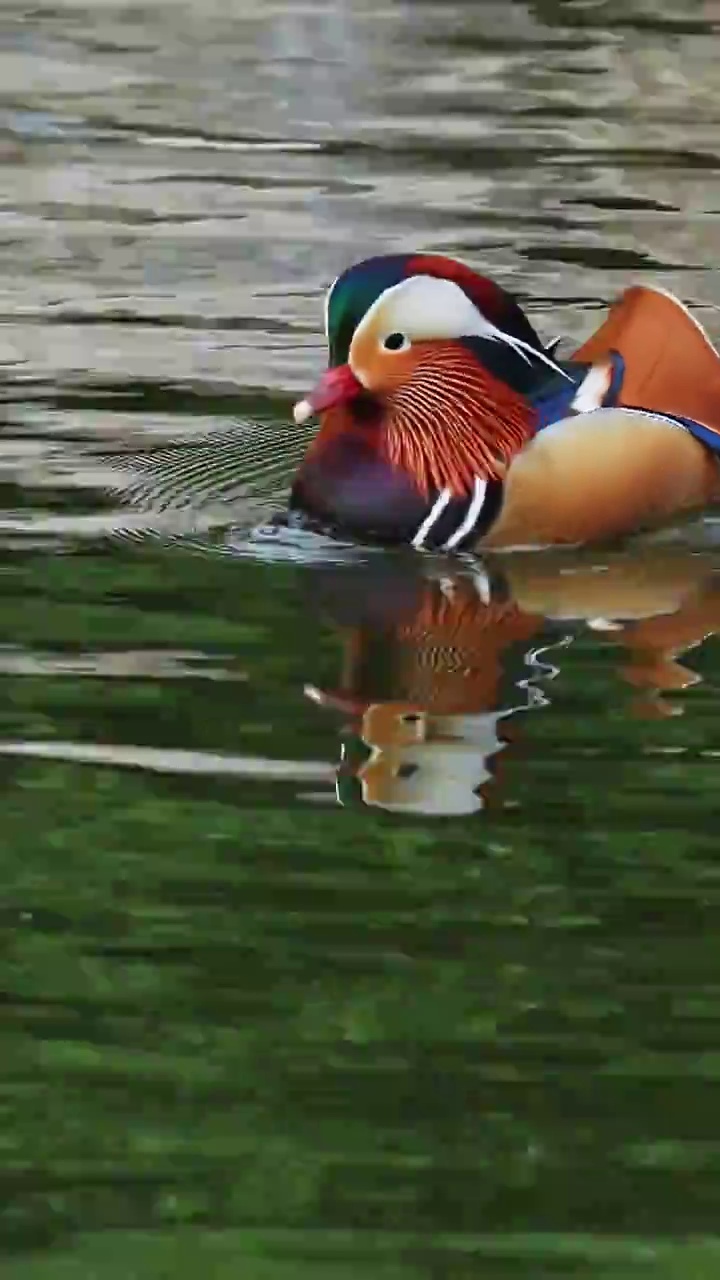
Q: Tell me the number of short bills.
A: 1